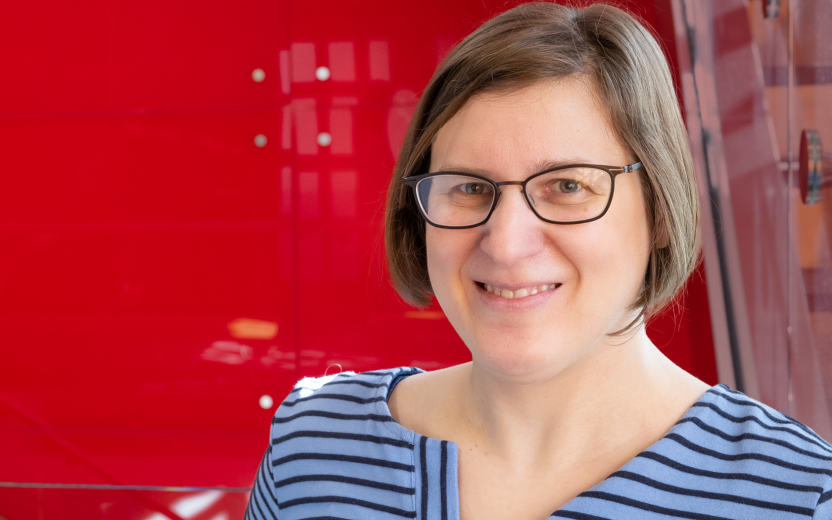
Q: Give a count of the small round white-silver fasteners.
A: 5